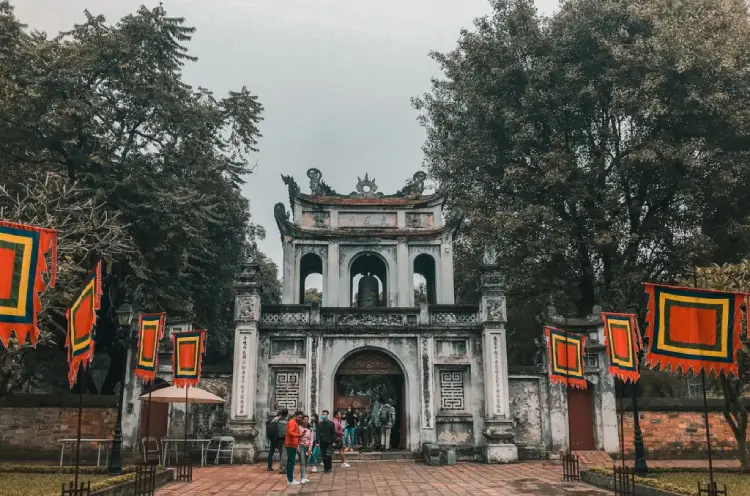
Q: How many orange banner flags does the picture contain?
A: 7